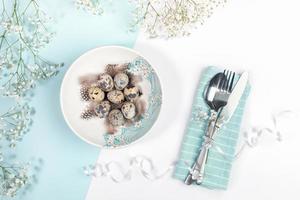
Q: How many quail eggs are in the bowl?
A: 8